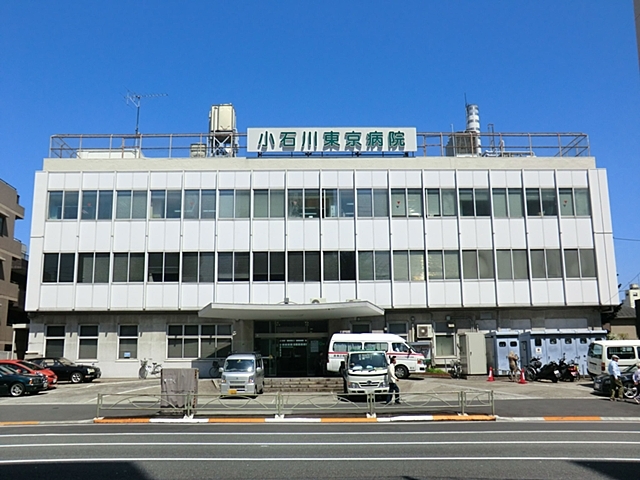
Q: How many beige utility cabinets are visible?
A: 1